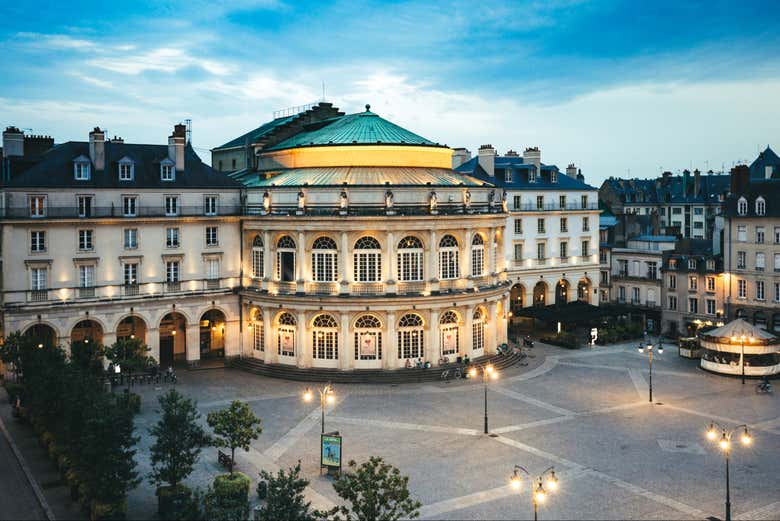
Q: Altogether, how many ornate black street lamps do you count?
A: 6